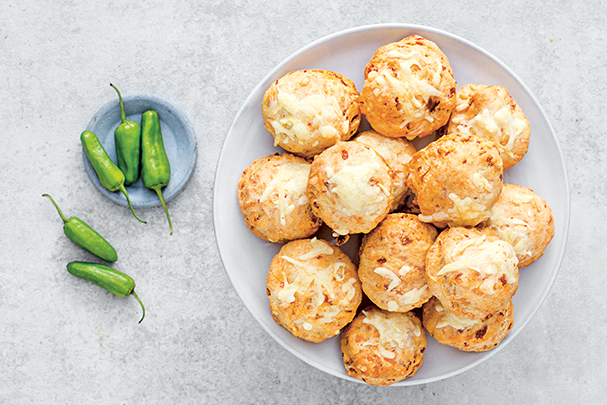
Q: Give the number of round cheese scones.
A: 13